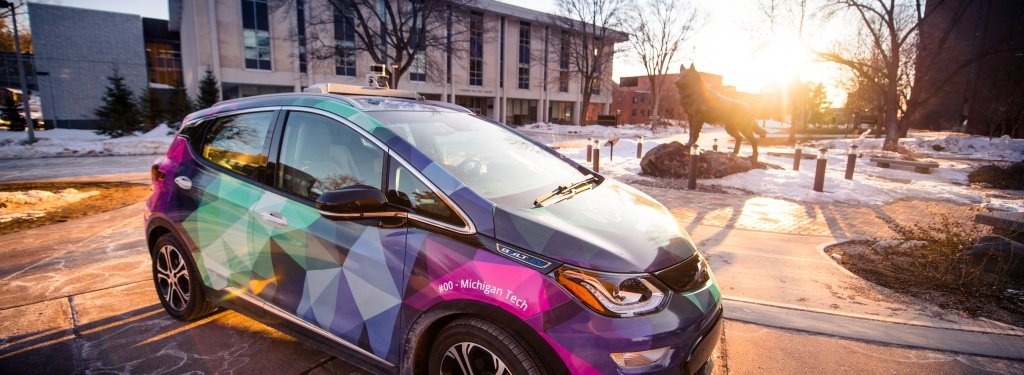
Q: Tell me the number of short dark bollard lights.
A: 8